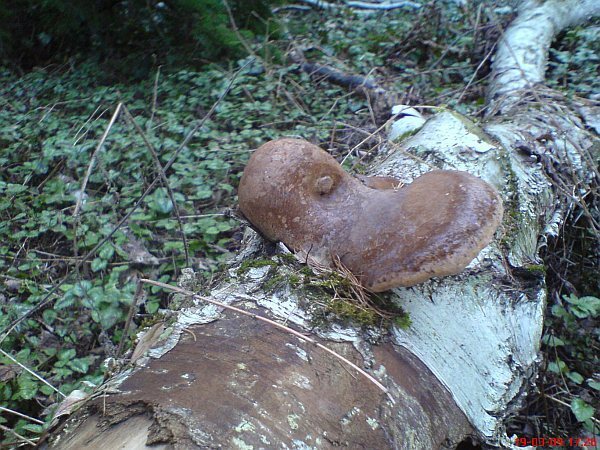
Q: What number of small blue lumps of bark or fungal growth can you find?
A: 0